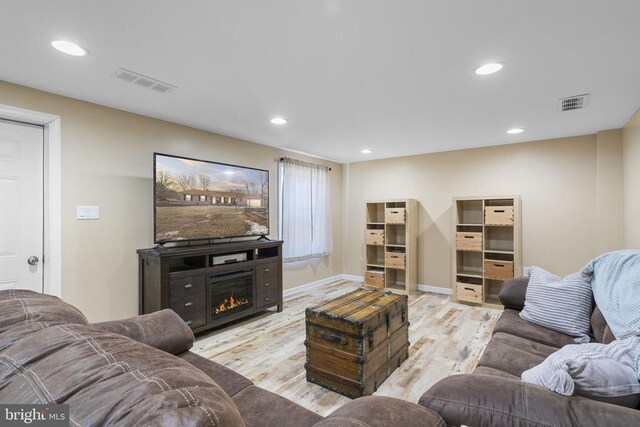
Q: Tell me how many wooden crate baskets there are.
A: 8